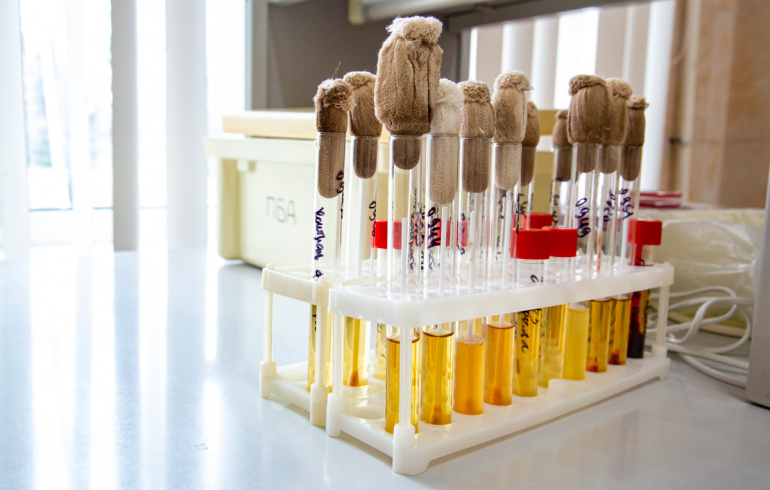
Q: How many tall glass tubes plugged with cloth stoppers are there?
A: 11